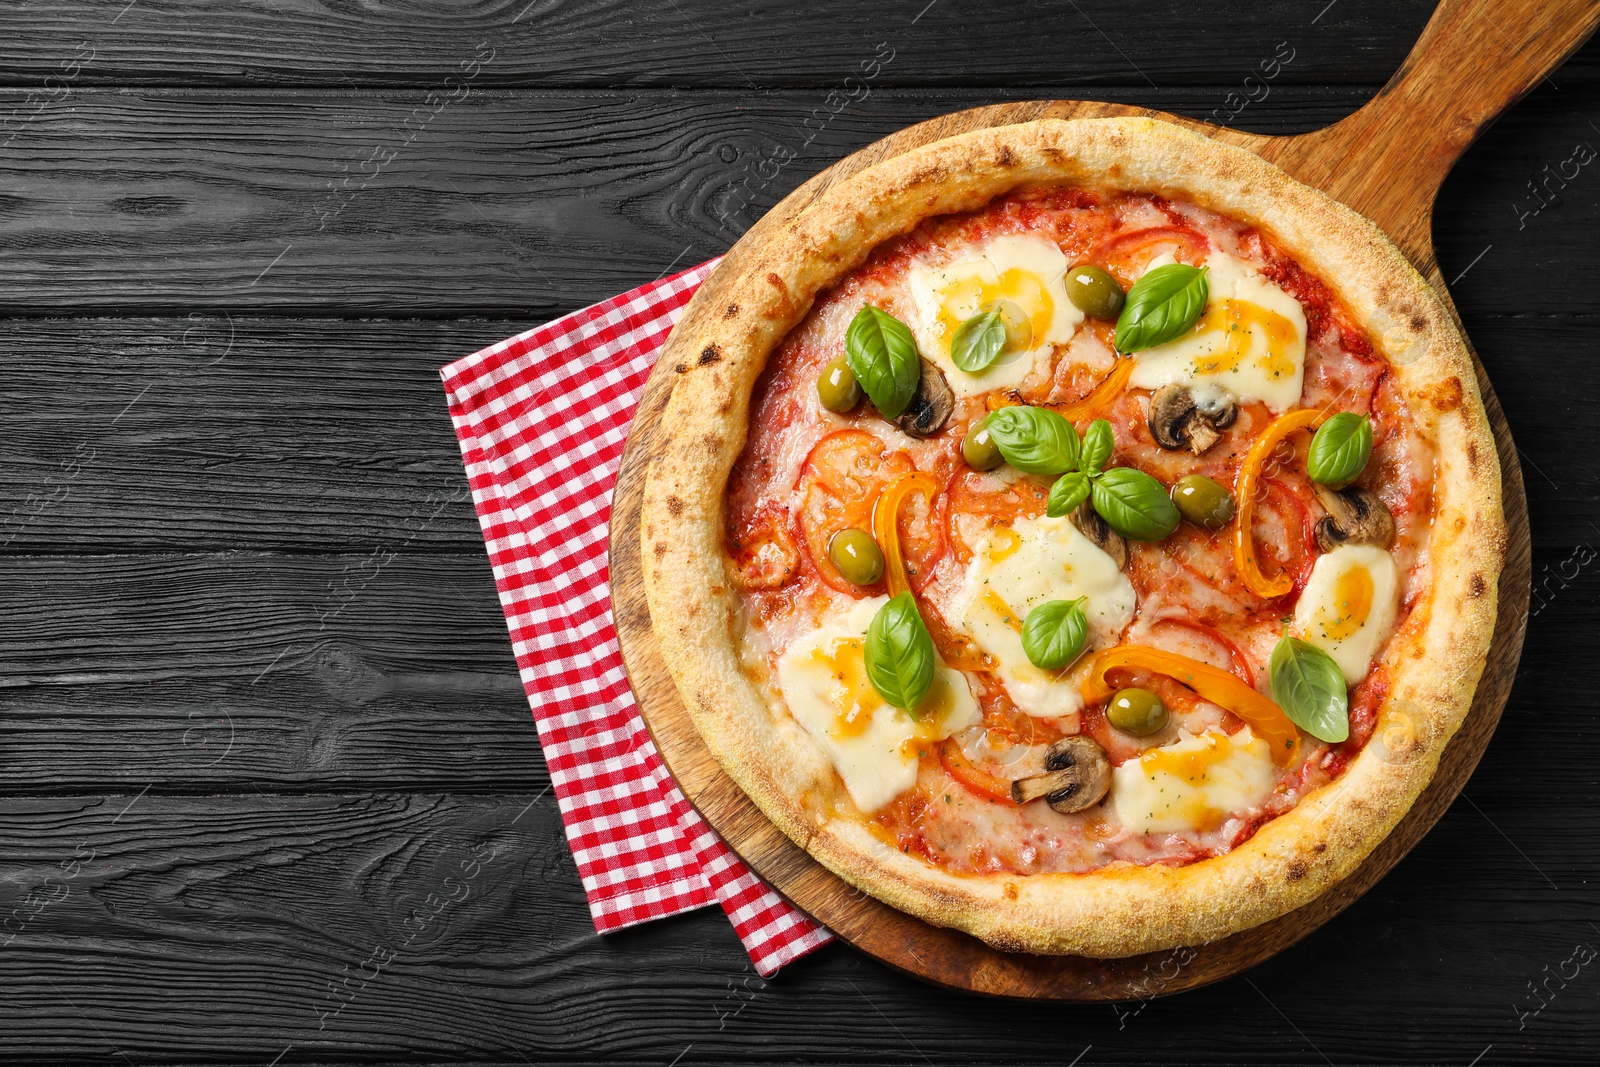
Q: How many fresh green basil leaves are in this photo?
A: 11